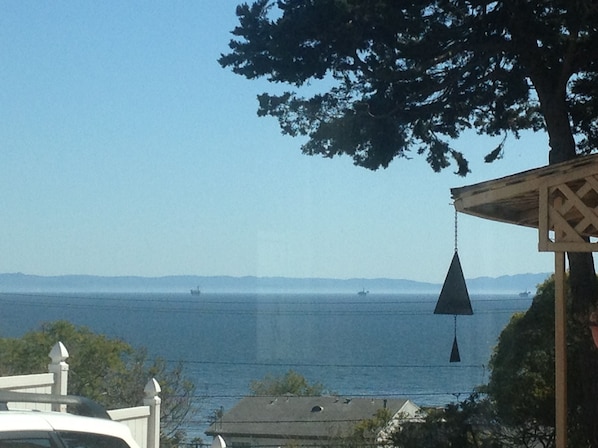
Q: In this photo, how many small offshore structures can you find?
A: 3